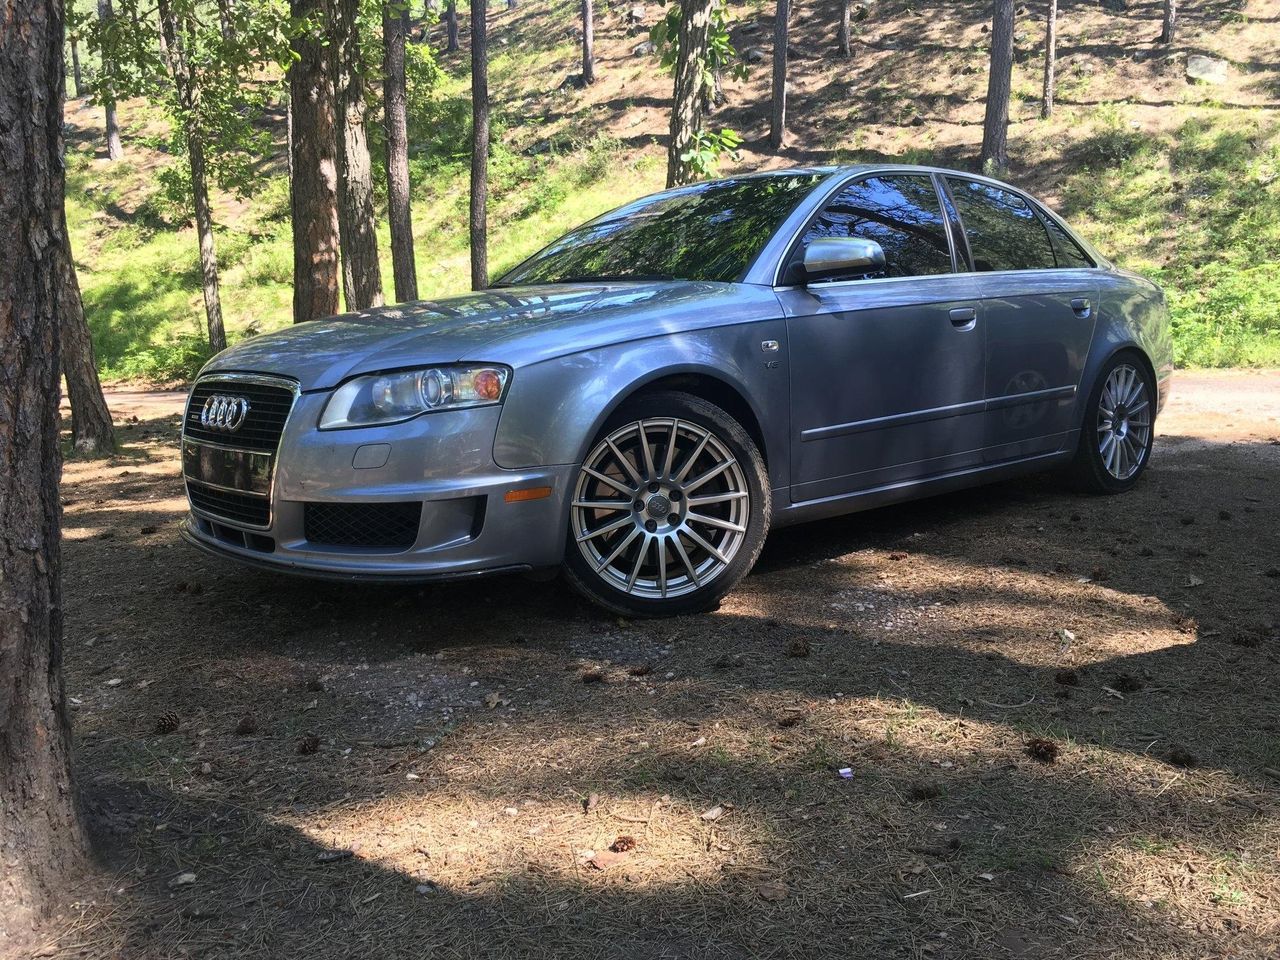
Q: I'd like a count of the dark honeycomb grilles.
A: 1